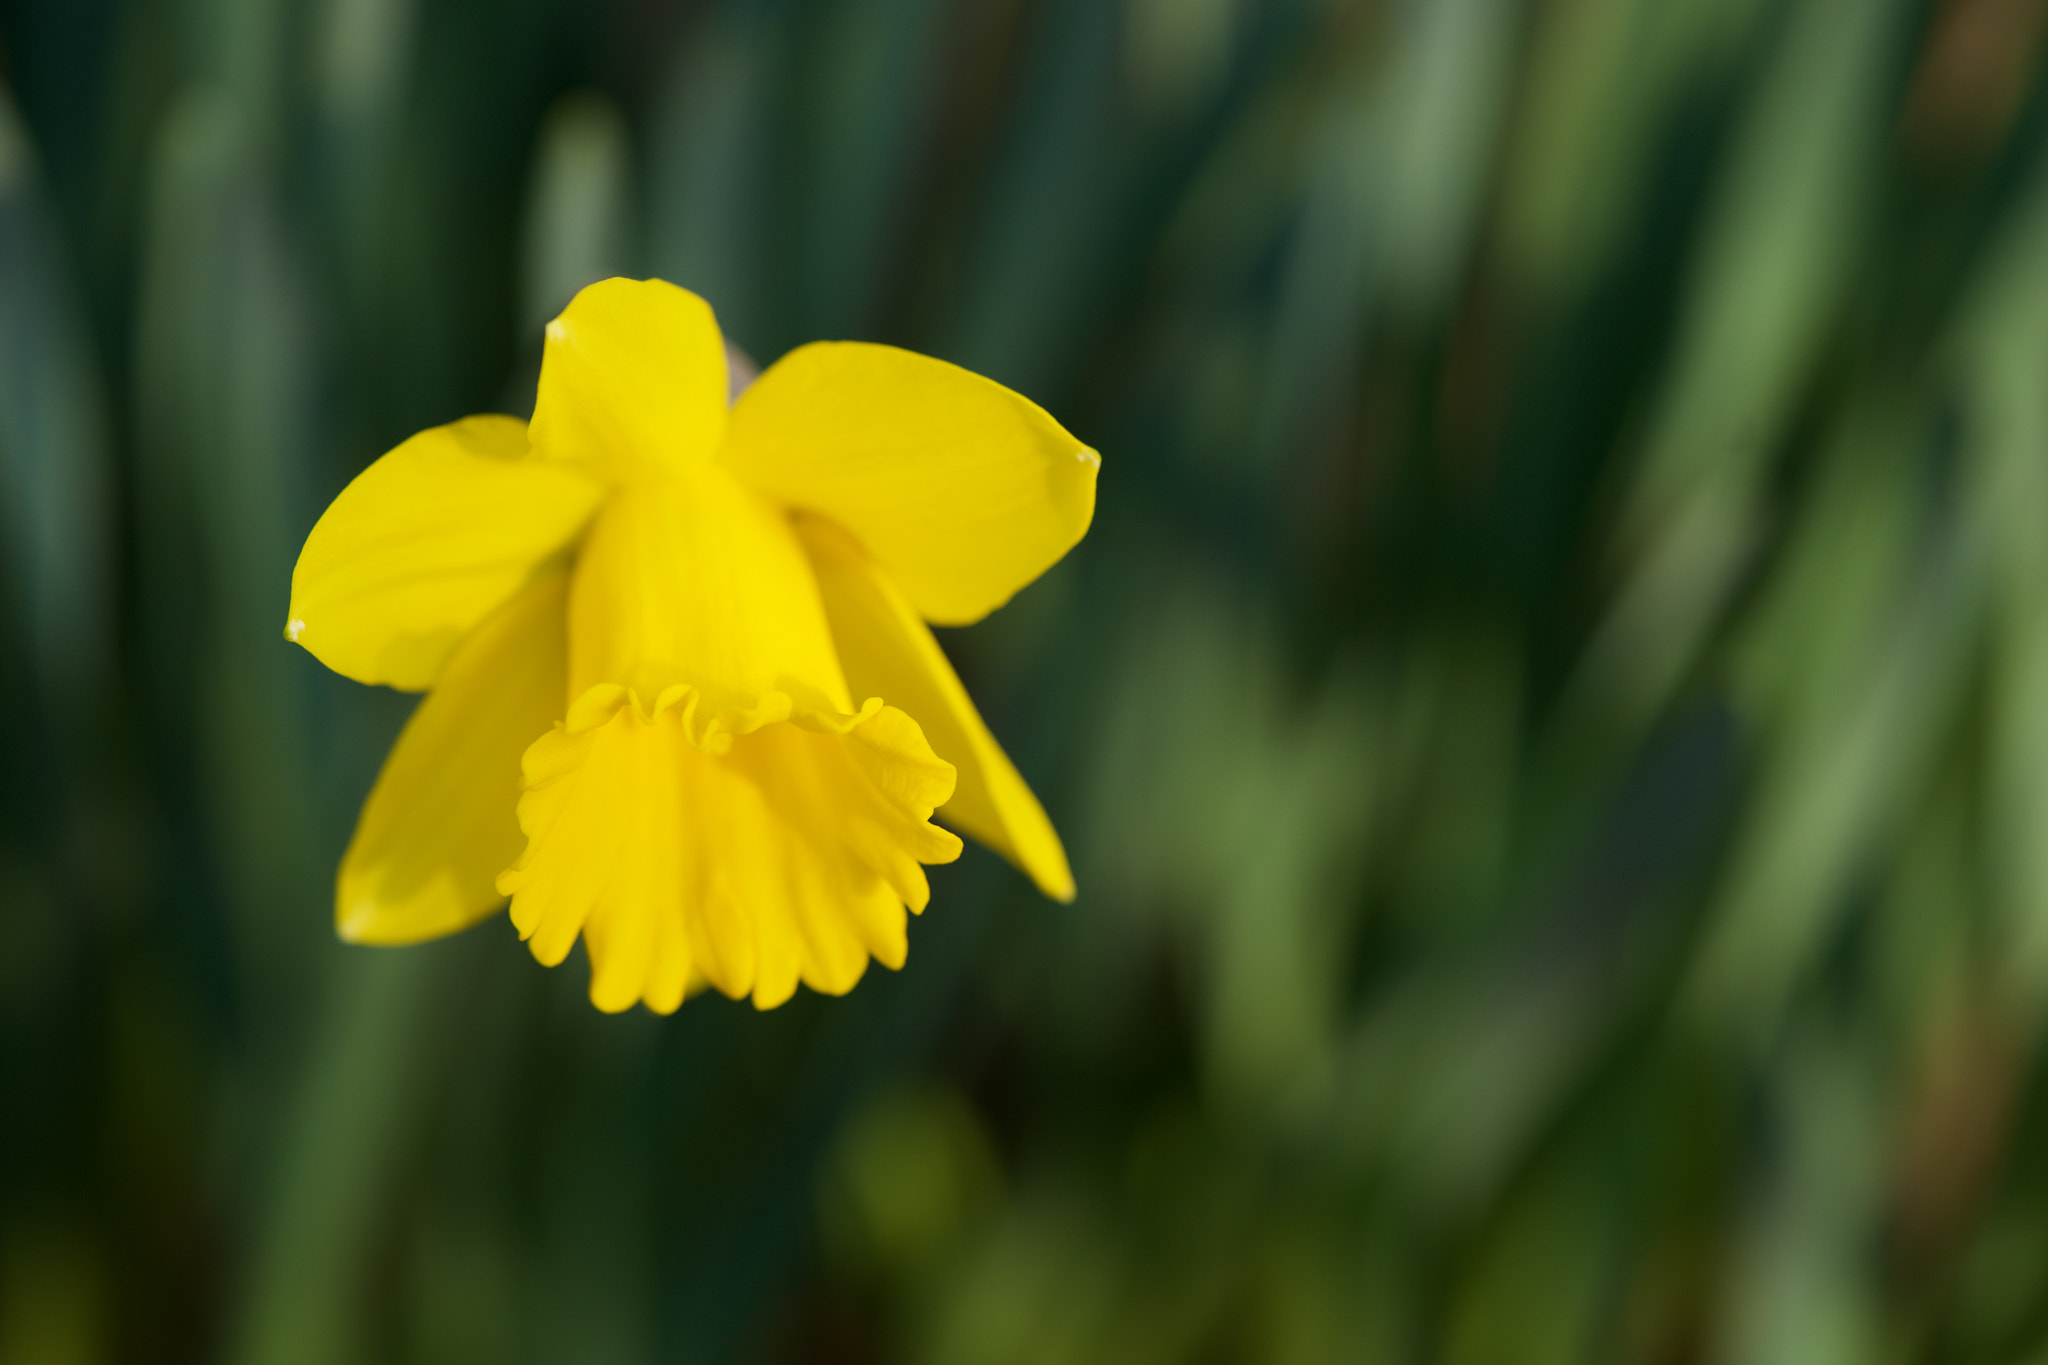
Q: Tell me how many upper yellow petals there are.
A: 3